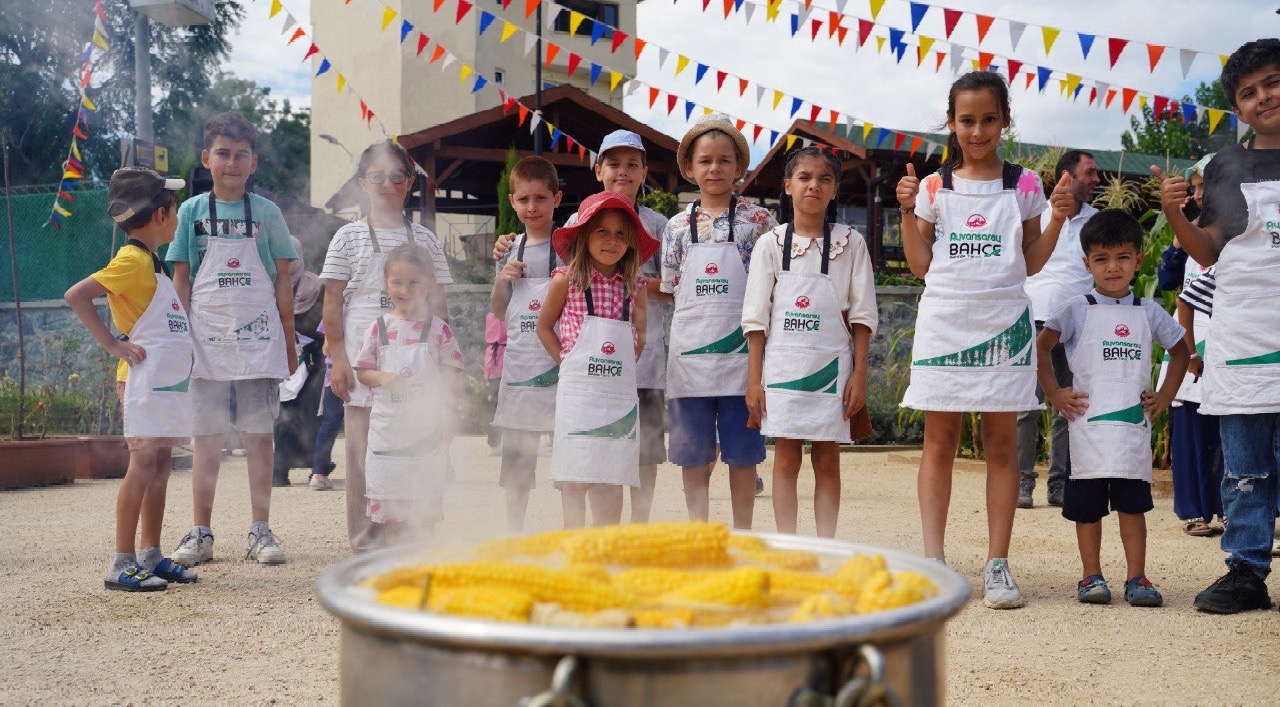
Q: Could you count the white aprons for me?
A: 13